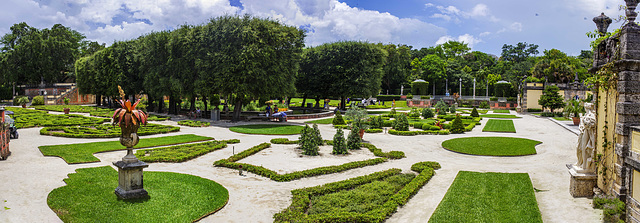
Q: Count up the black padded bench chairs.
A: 0